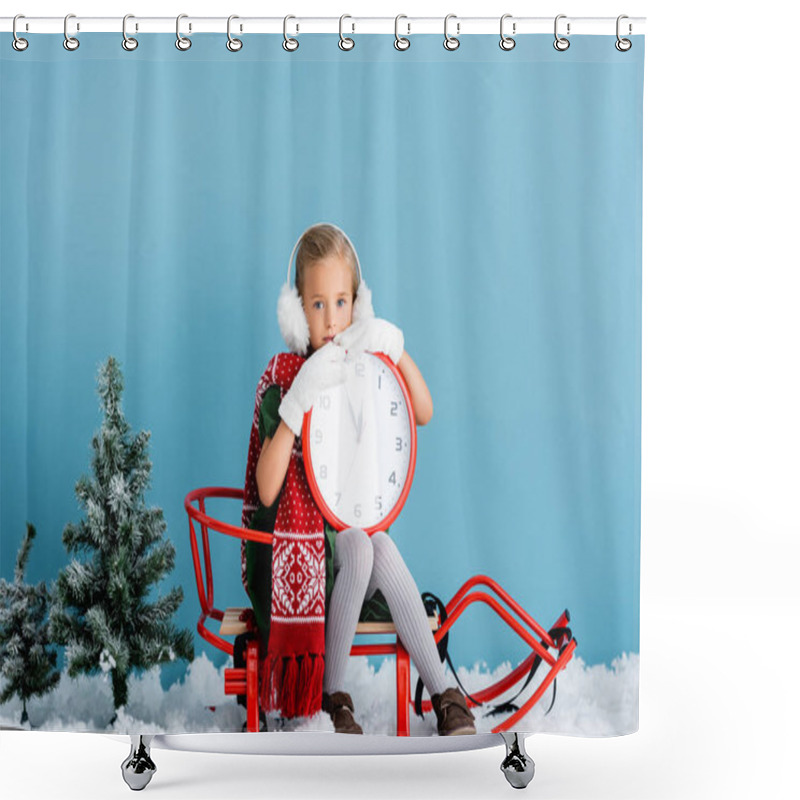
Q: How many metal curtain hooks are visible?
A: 12